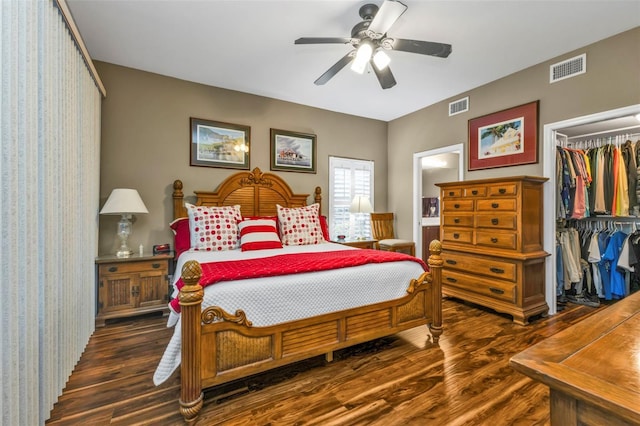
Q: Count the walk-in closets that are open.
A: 1